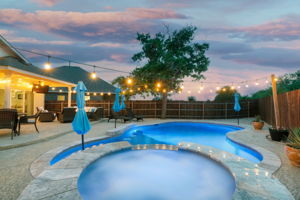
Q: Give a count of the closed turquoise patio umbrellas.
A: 4